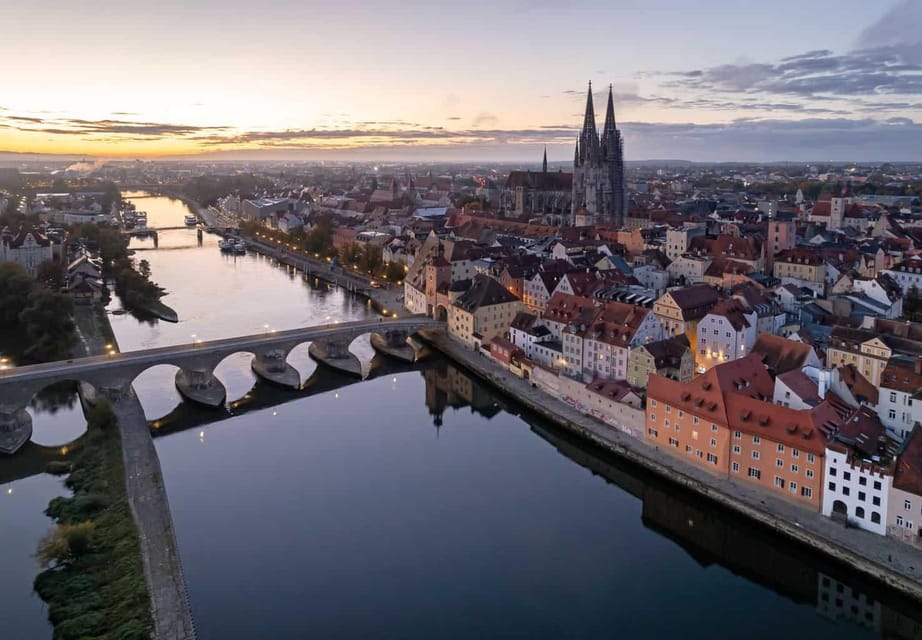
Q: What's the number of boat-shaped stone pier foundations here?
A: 5